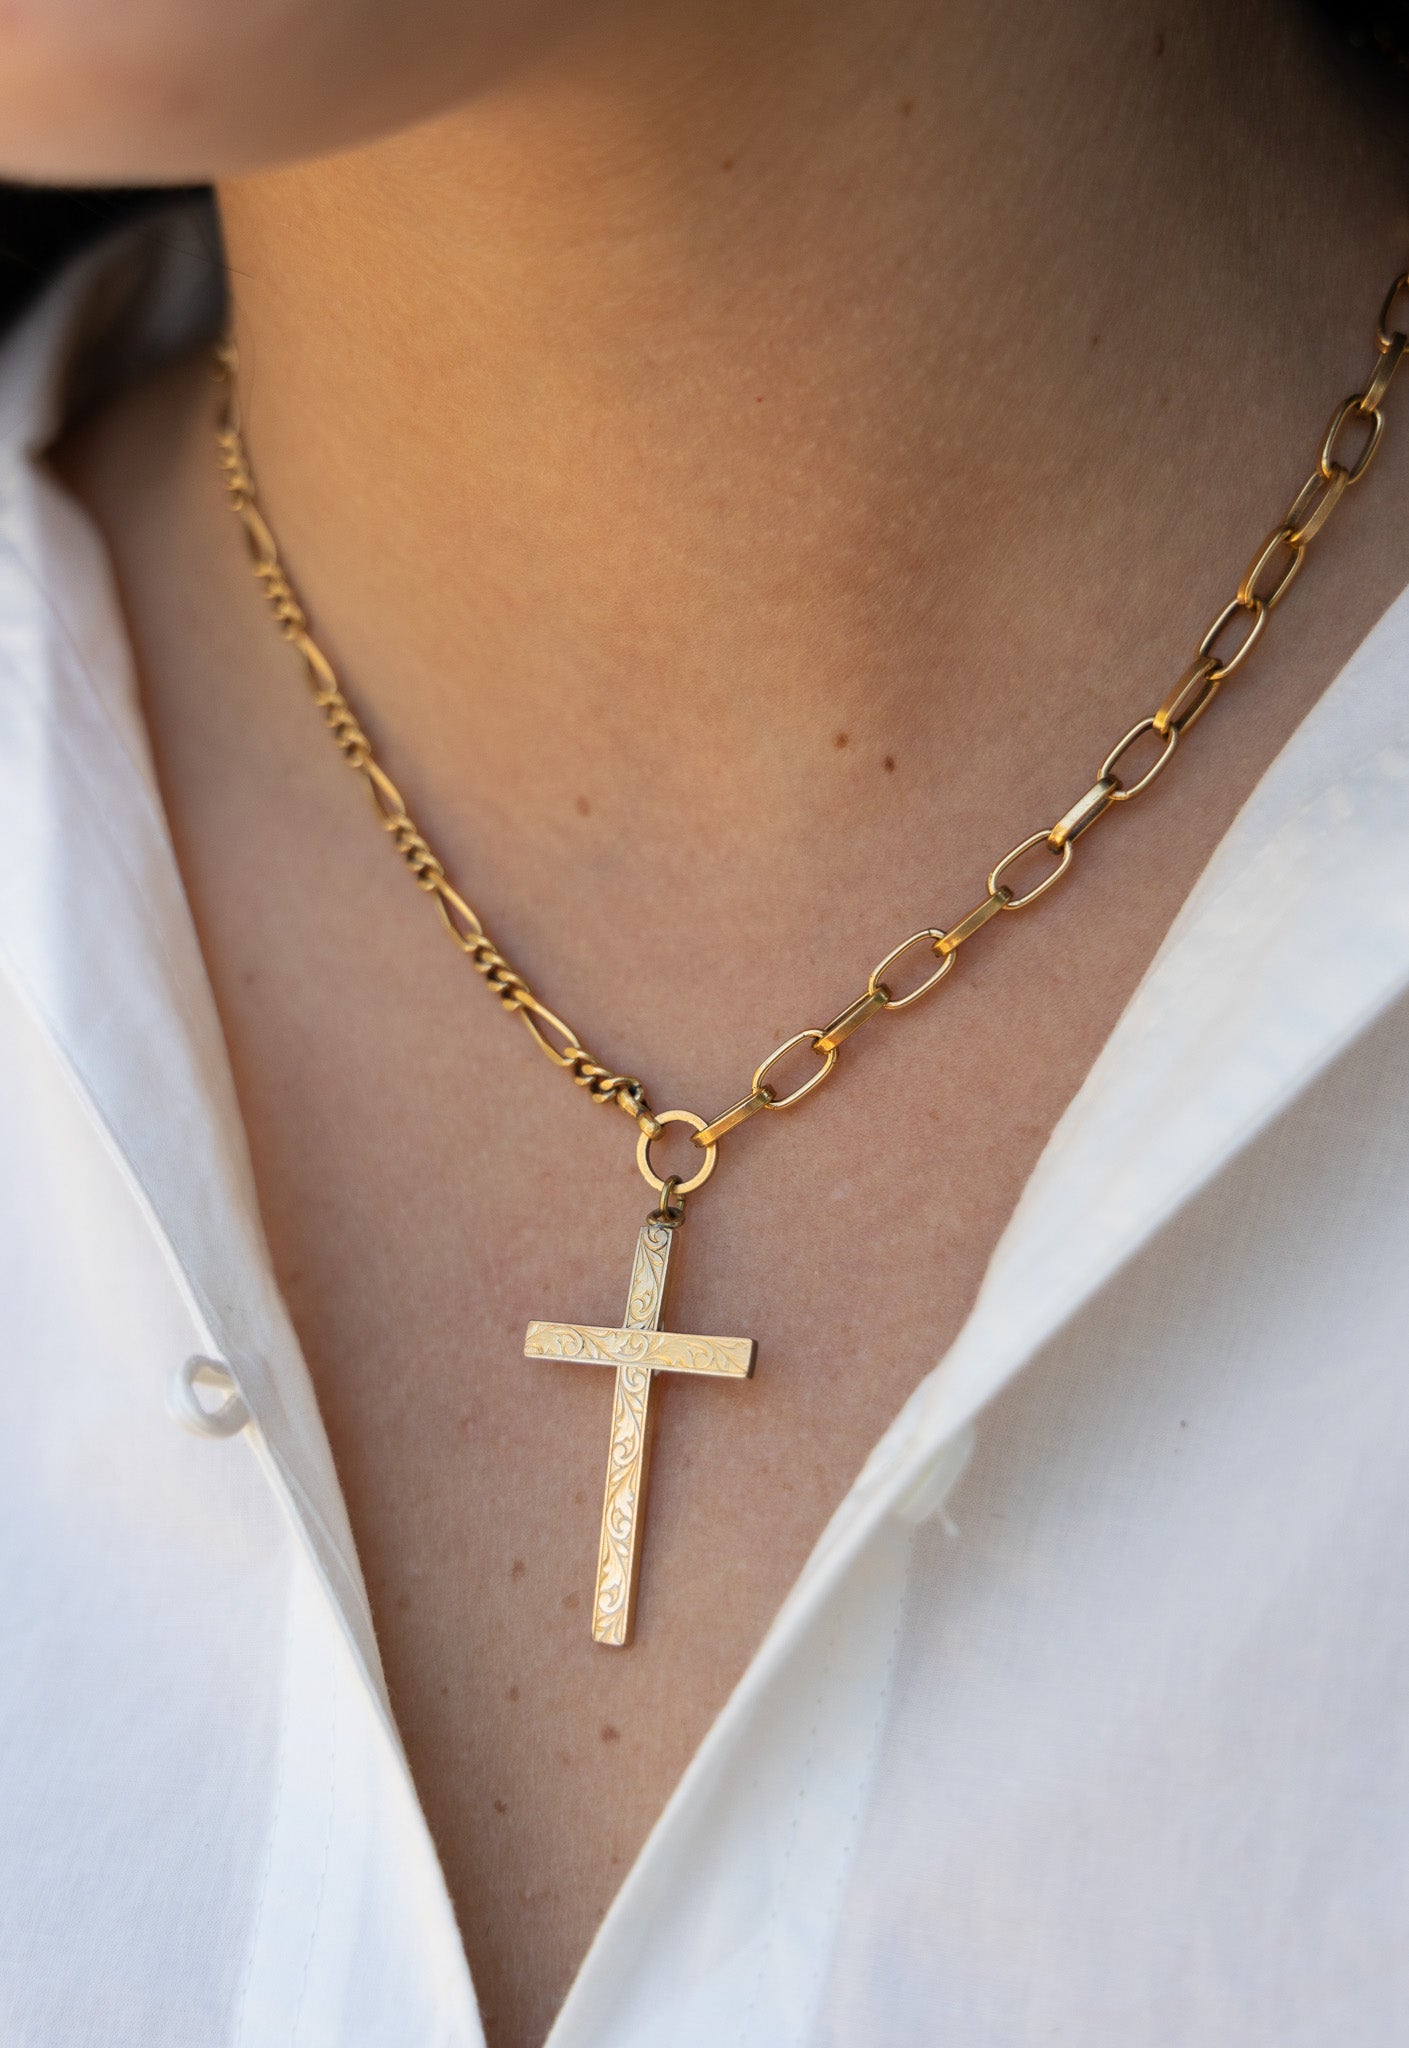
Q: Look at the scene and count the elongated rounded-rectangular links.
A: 15